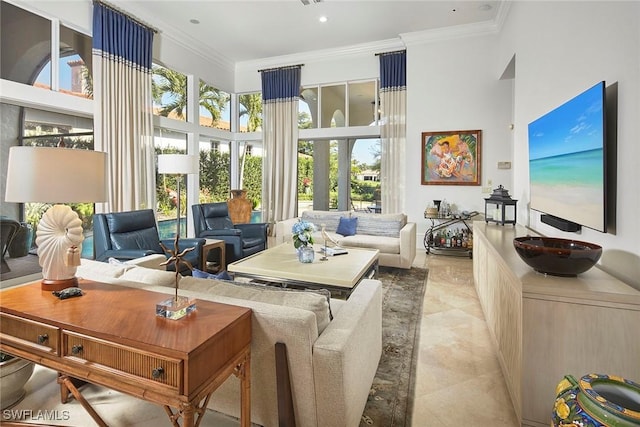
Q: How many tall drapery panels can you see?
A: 3